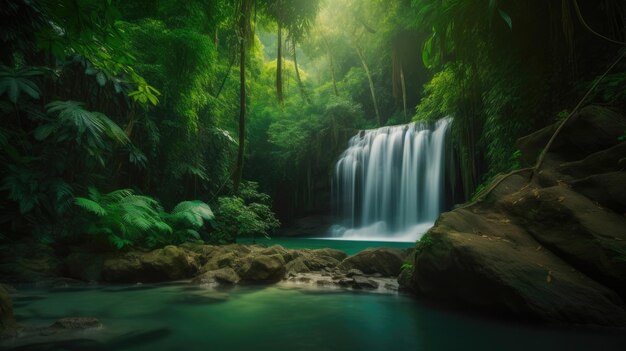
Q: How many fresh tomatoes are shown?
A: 0